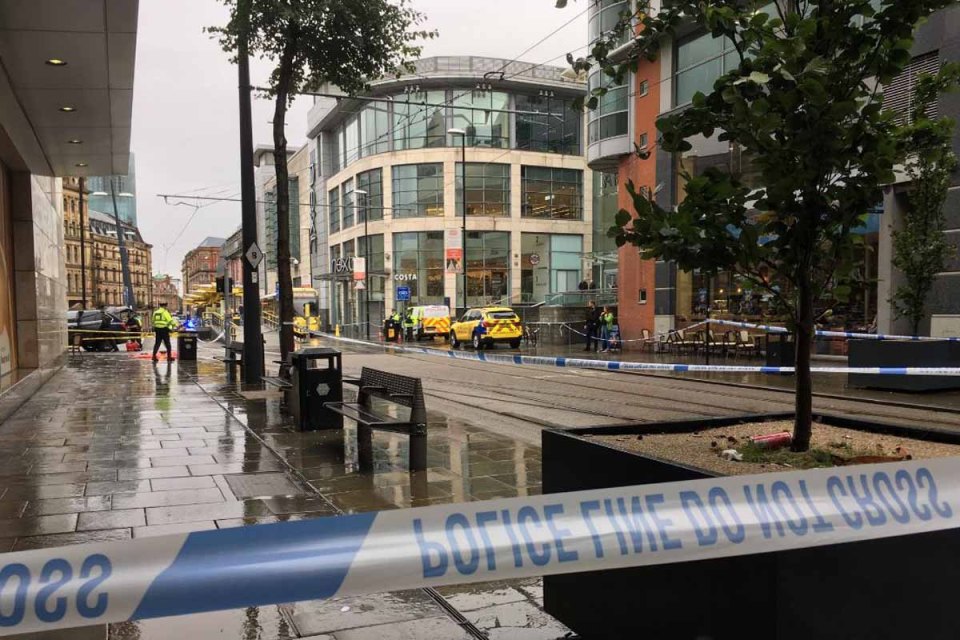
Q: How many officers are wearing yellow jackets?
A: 3